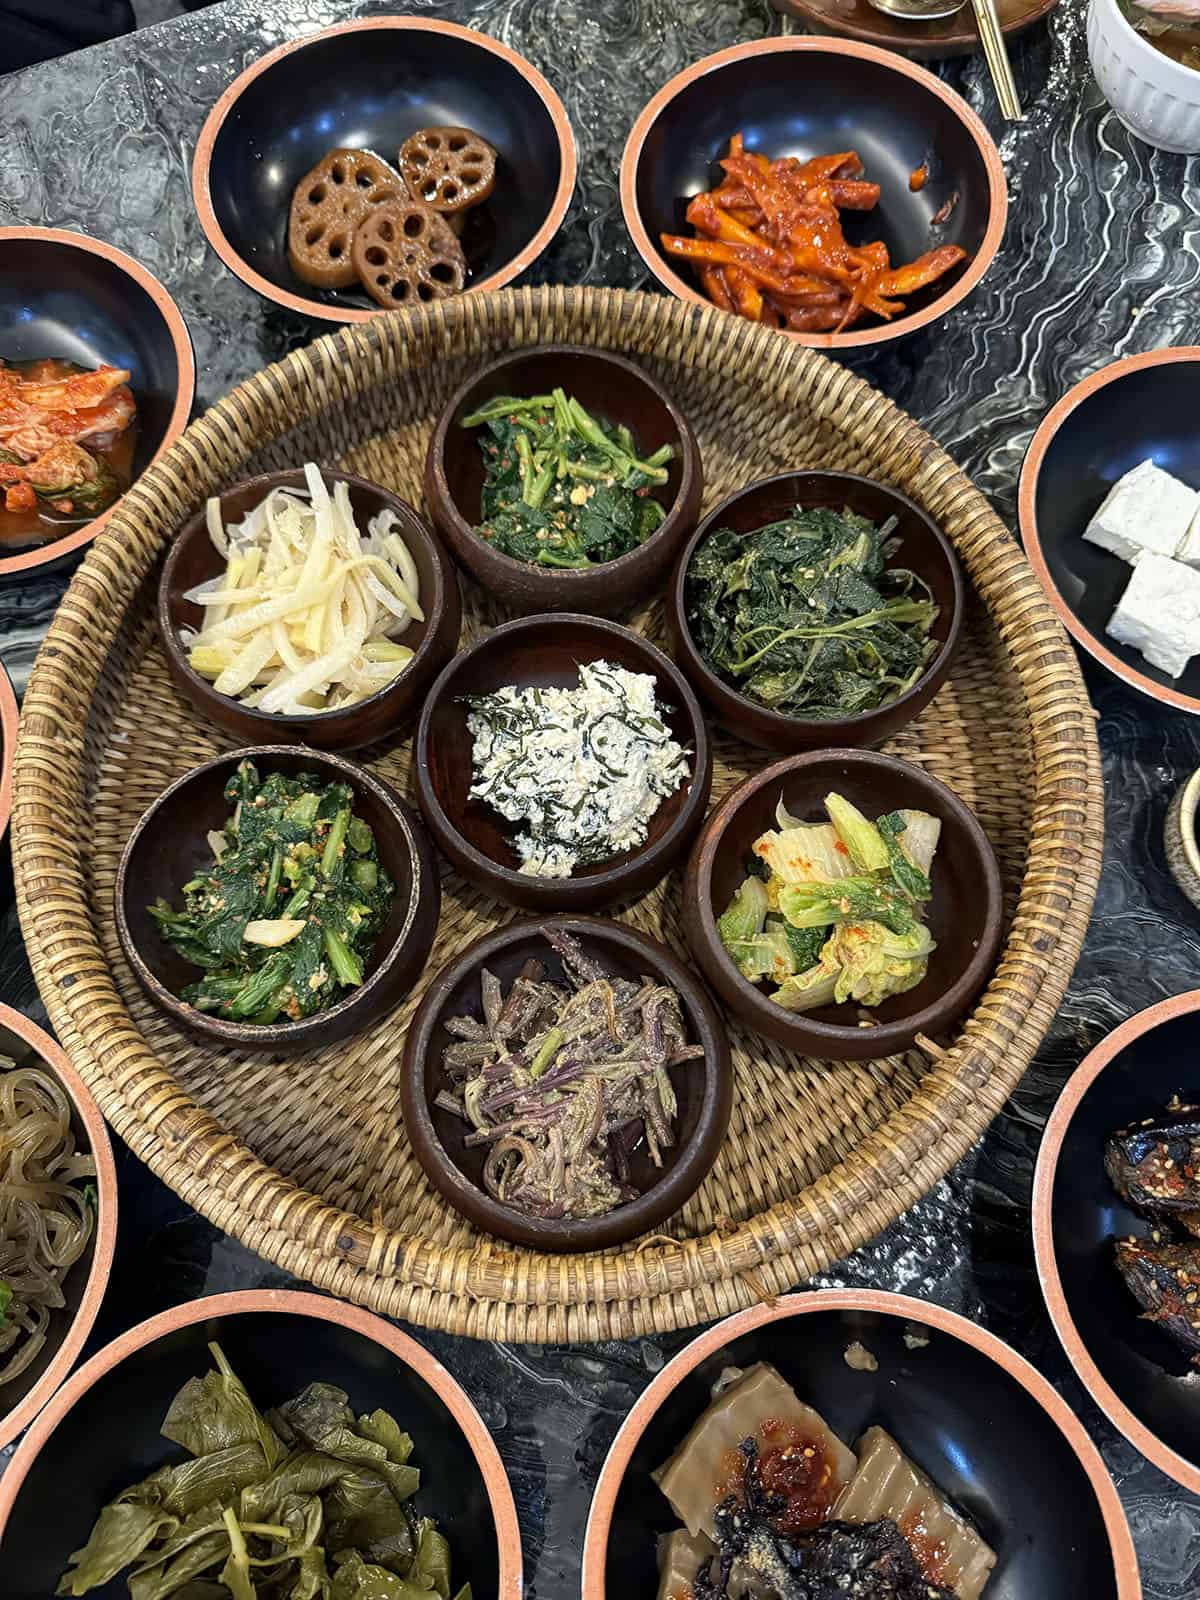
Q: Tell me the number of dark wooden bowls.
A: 7